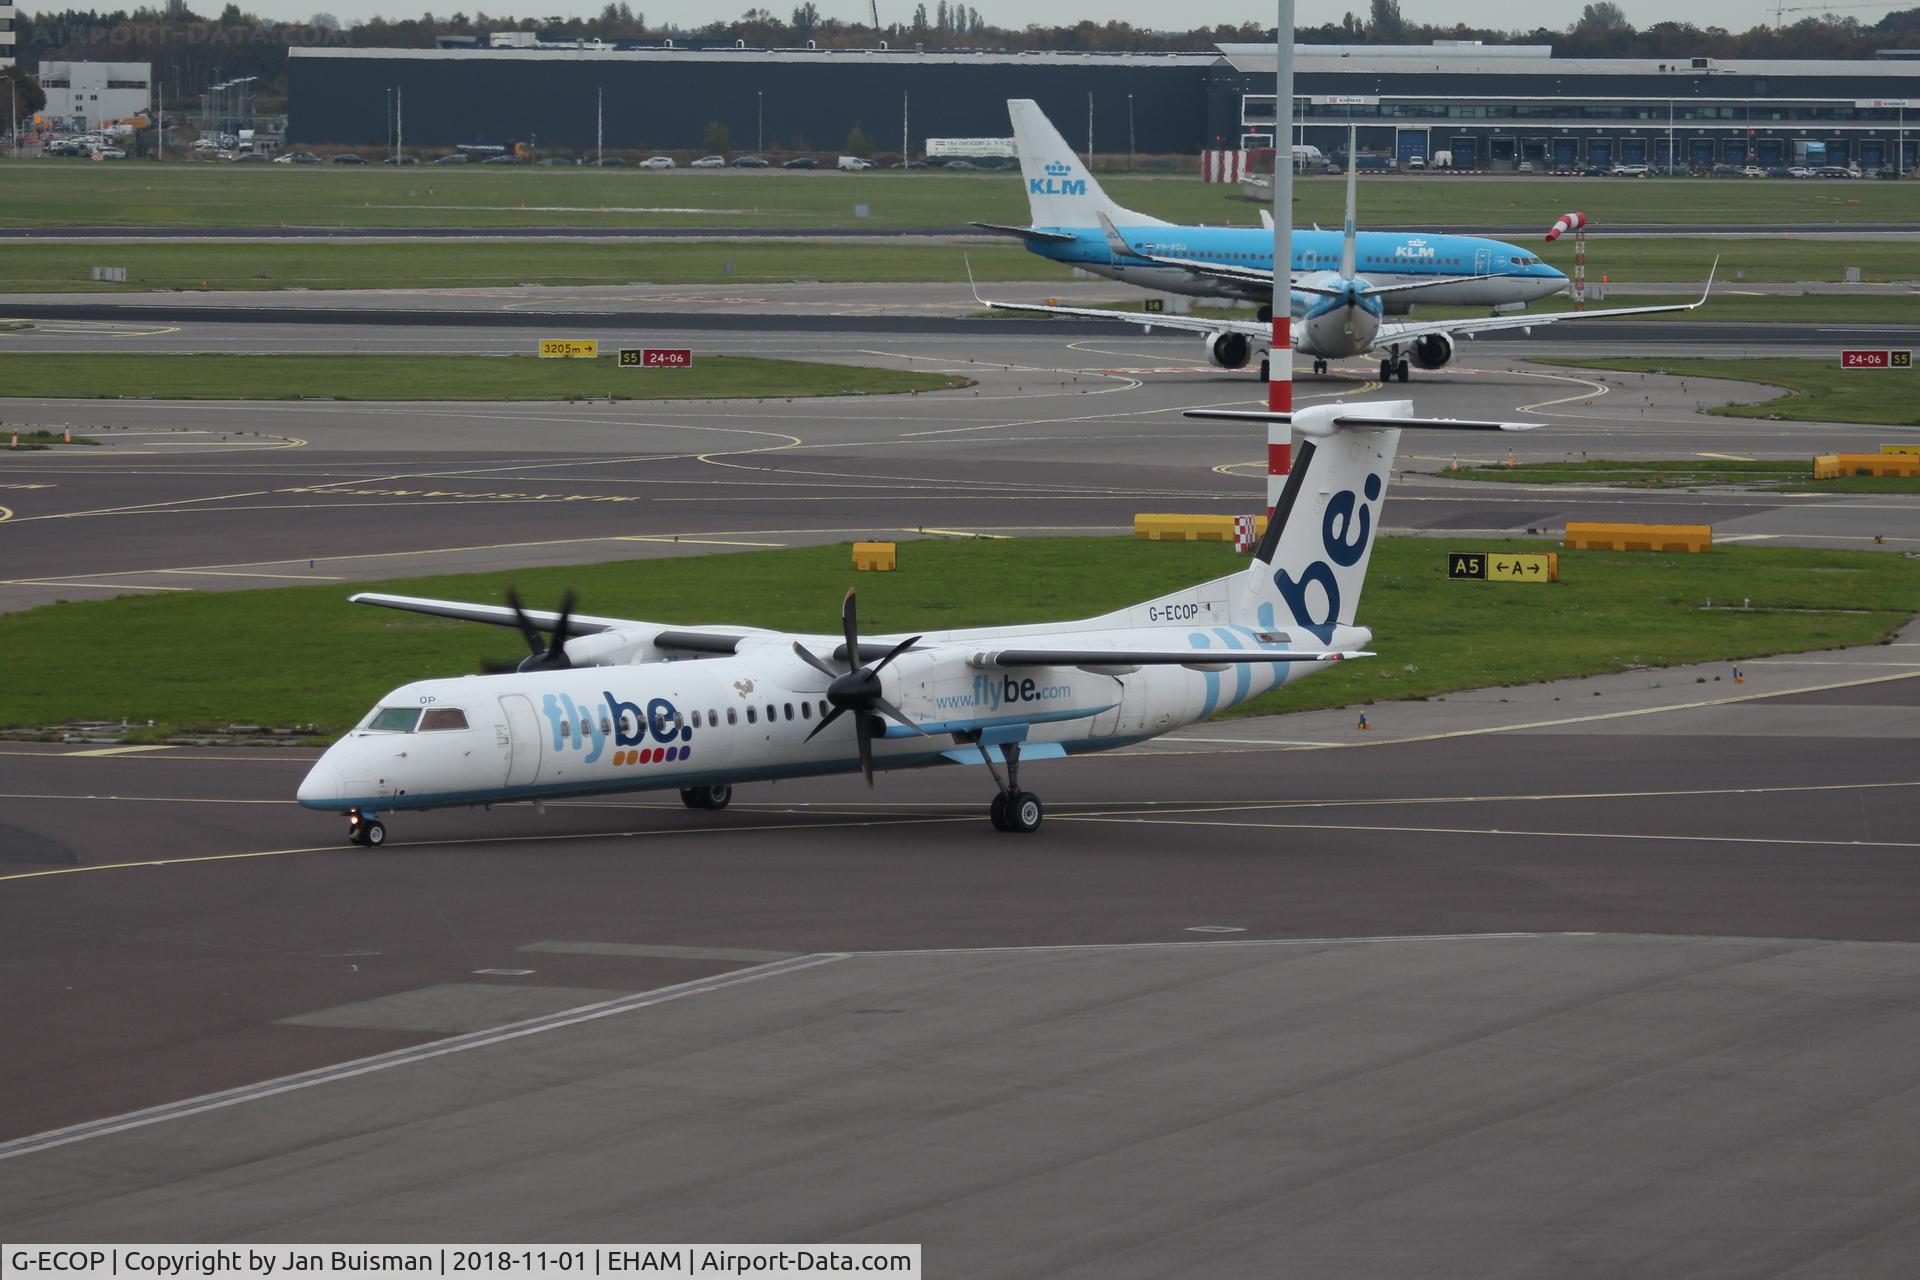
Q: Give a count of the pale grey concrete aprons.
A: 1